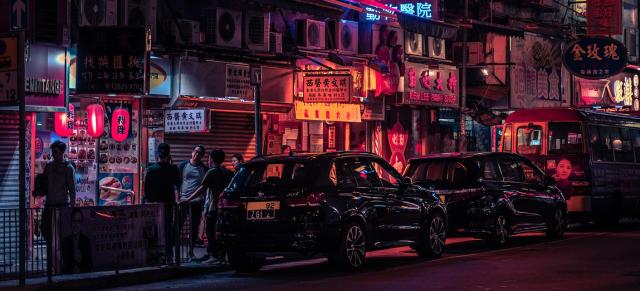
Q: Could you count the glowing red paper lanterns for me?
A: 3